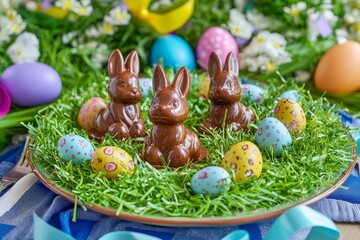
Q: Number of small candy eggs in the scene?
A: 11